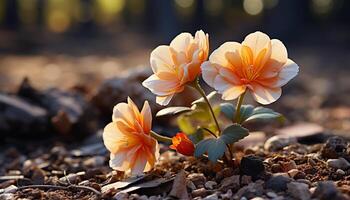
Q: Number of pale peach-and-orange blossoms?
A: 3